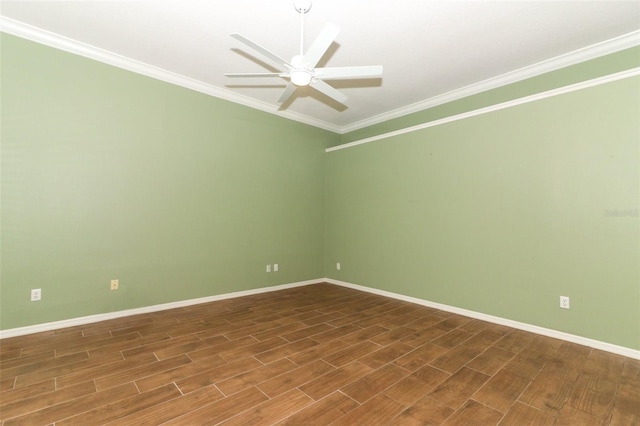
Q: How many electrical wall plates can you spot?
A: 6